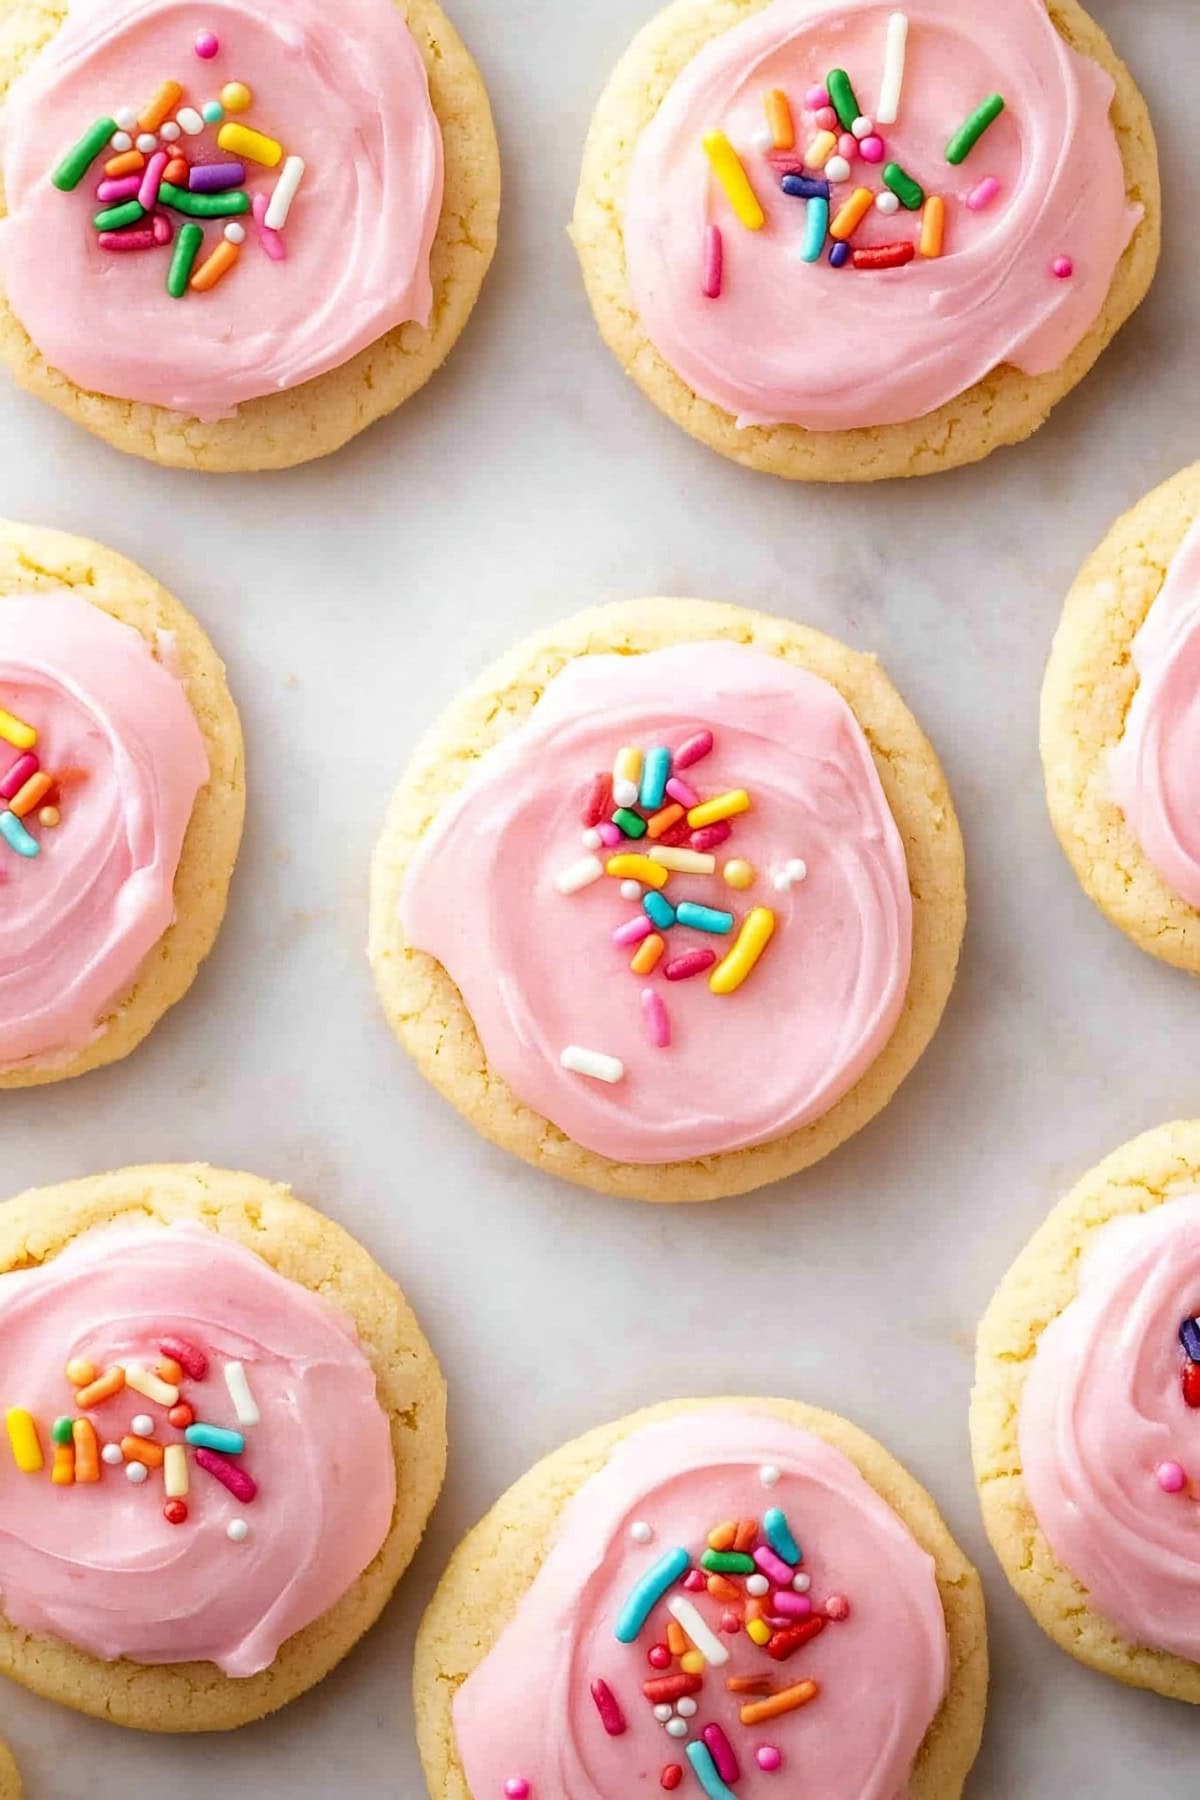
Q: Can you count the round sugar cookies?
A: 8